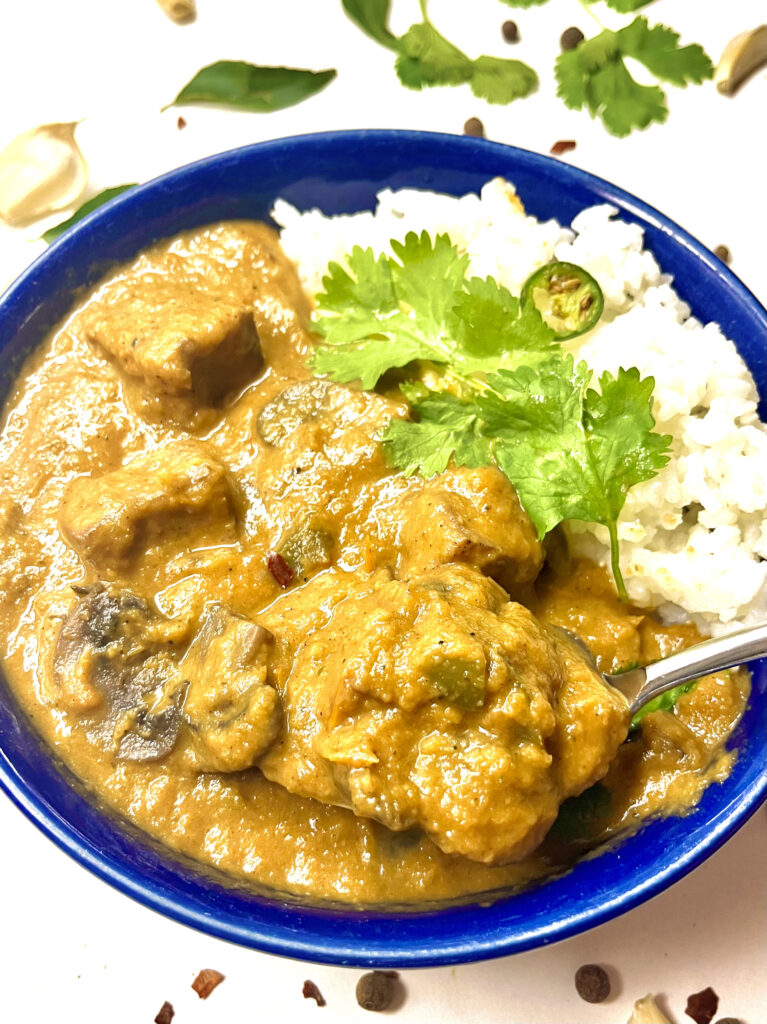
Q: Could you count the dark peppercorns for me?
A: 7